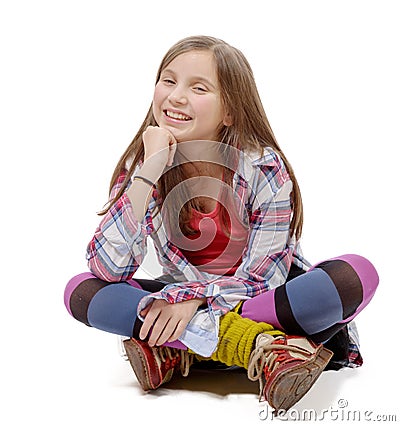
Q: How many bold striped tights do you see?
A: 1